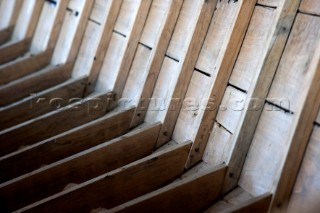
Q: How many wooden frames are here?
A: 11